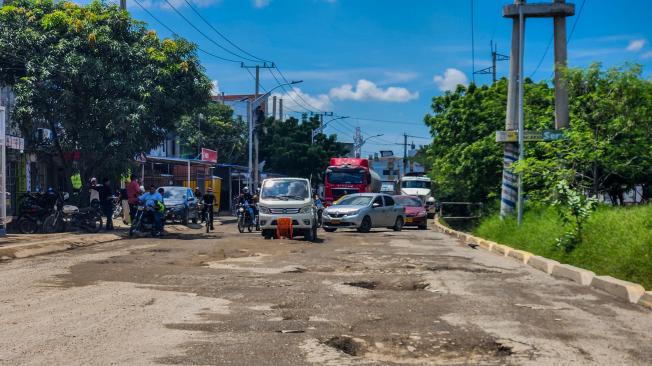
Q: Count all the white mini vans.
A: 1